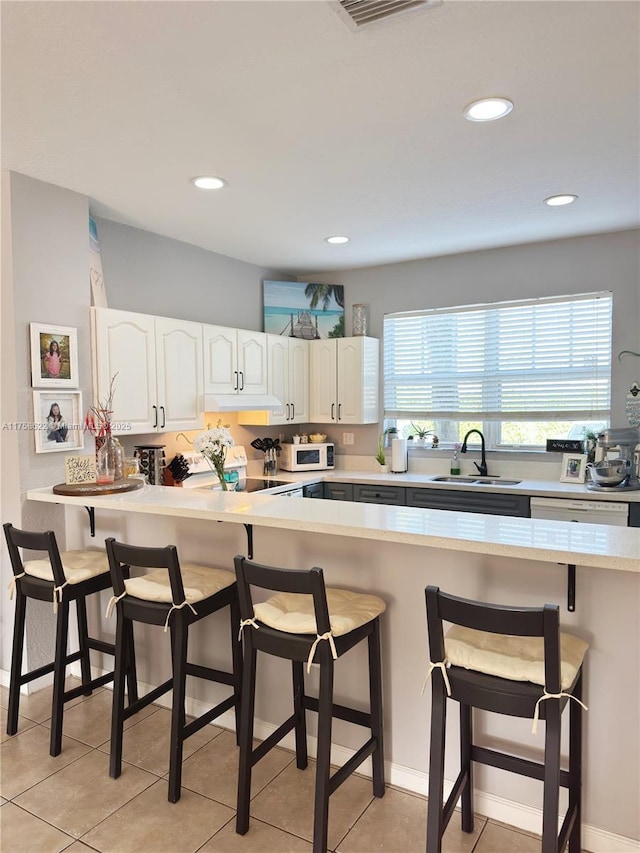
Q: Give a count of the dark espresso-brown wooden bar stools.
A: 4